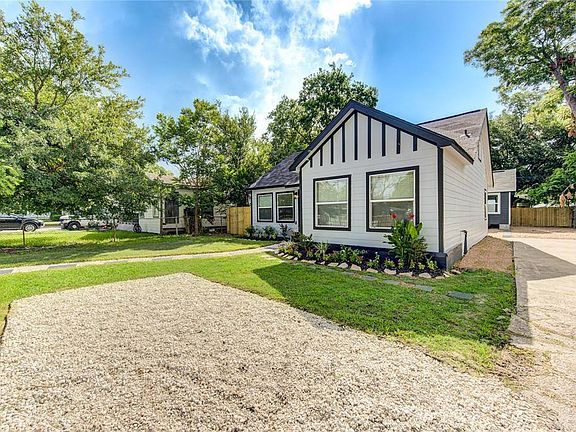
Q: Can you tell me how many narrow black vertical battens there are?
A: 9